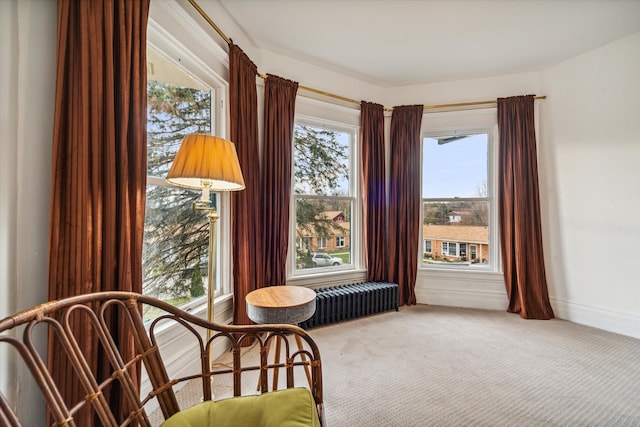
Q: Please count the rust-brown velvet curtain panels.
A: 6